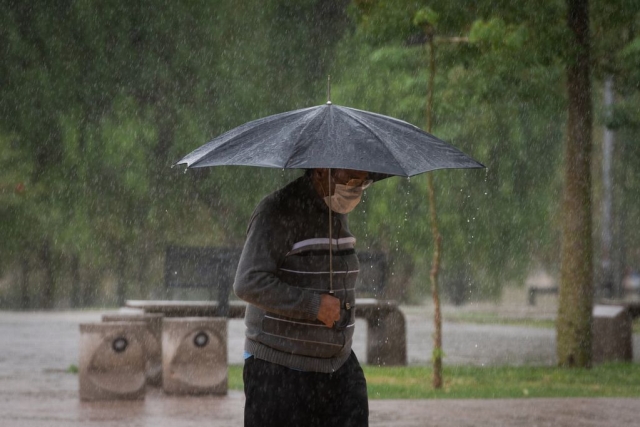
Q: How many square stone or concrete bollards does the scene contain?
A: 3